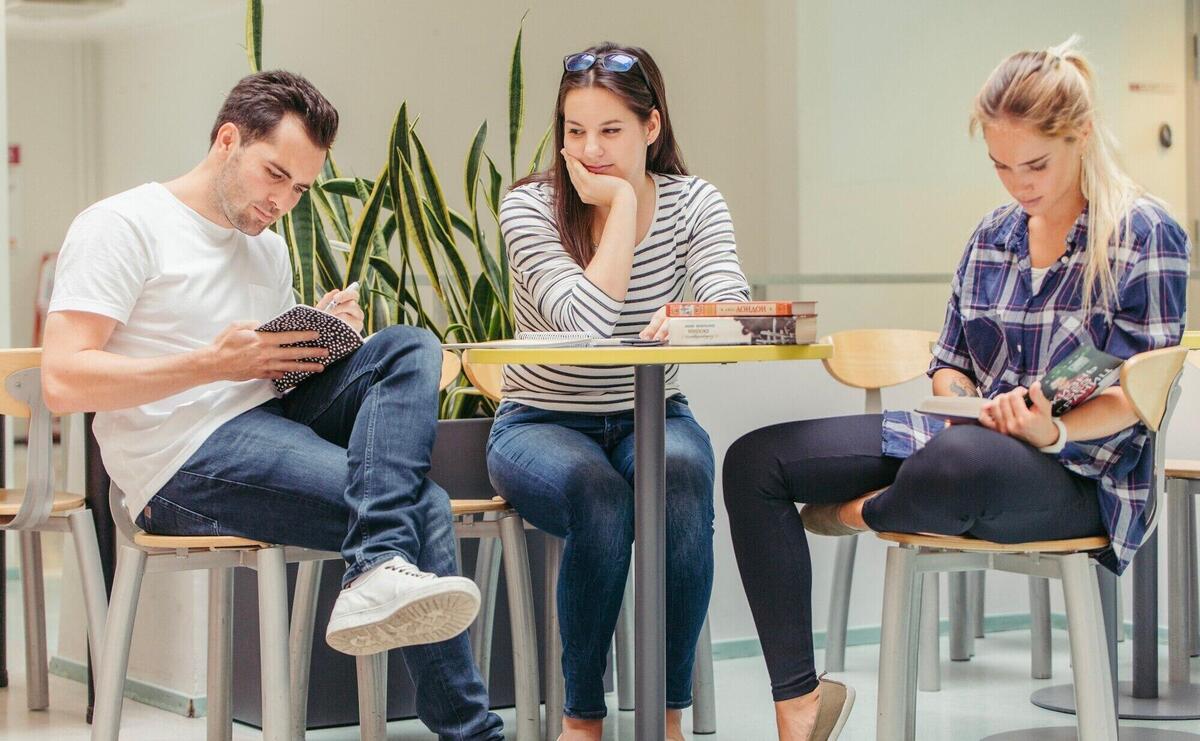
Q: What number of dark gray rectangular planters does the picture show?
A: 1